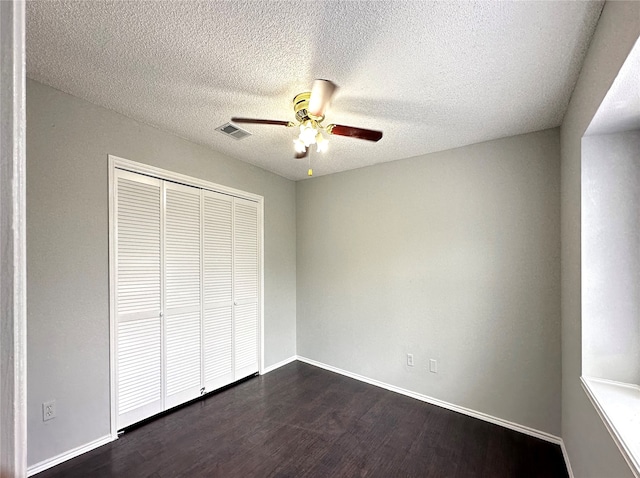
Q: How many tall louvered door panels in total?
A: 4